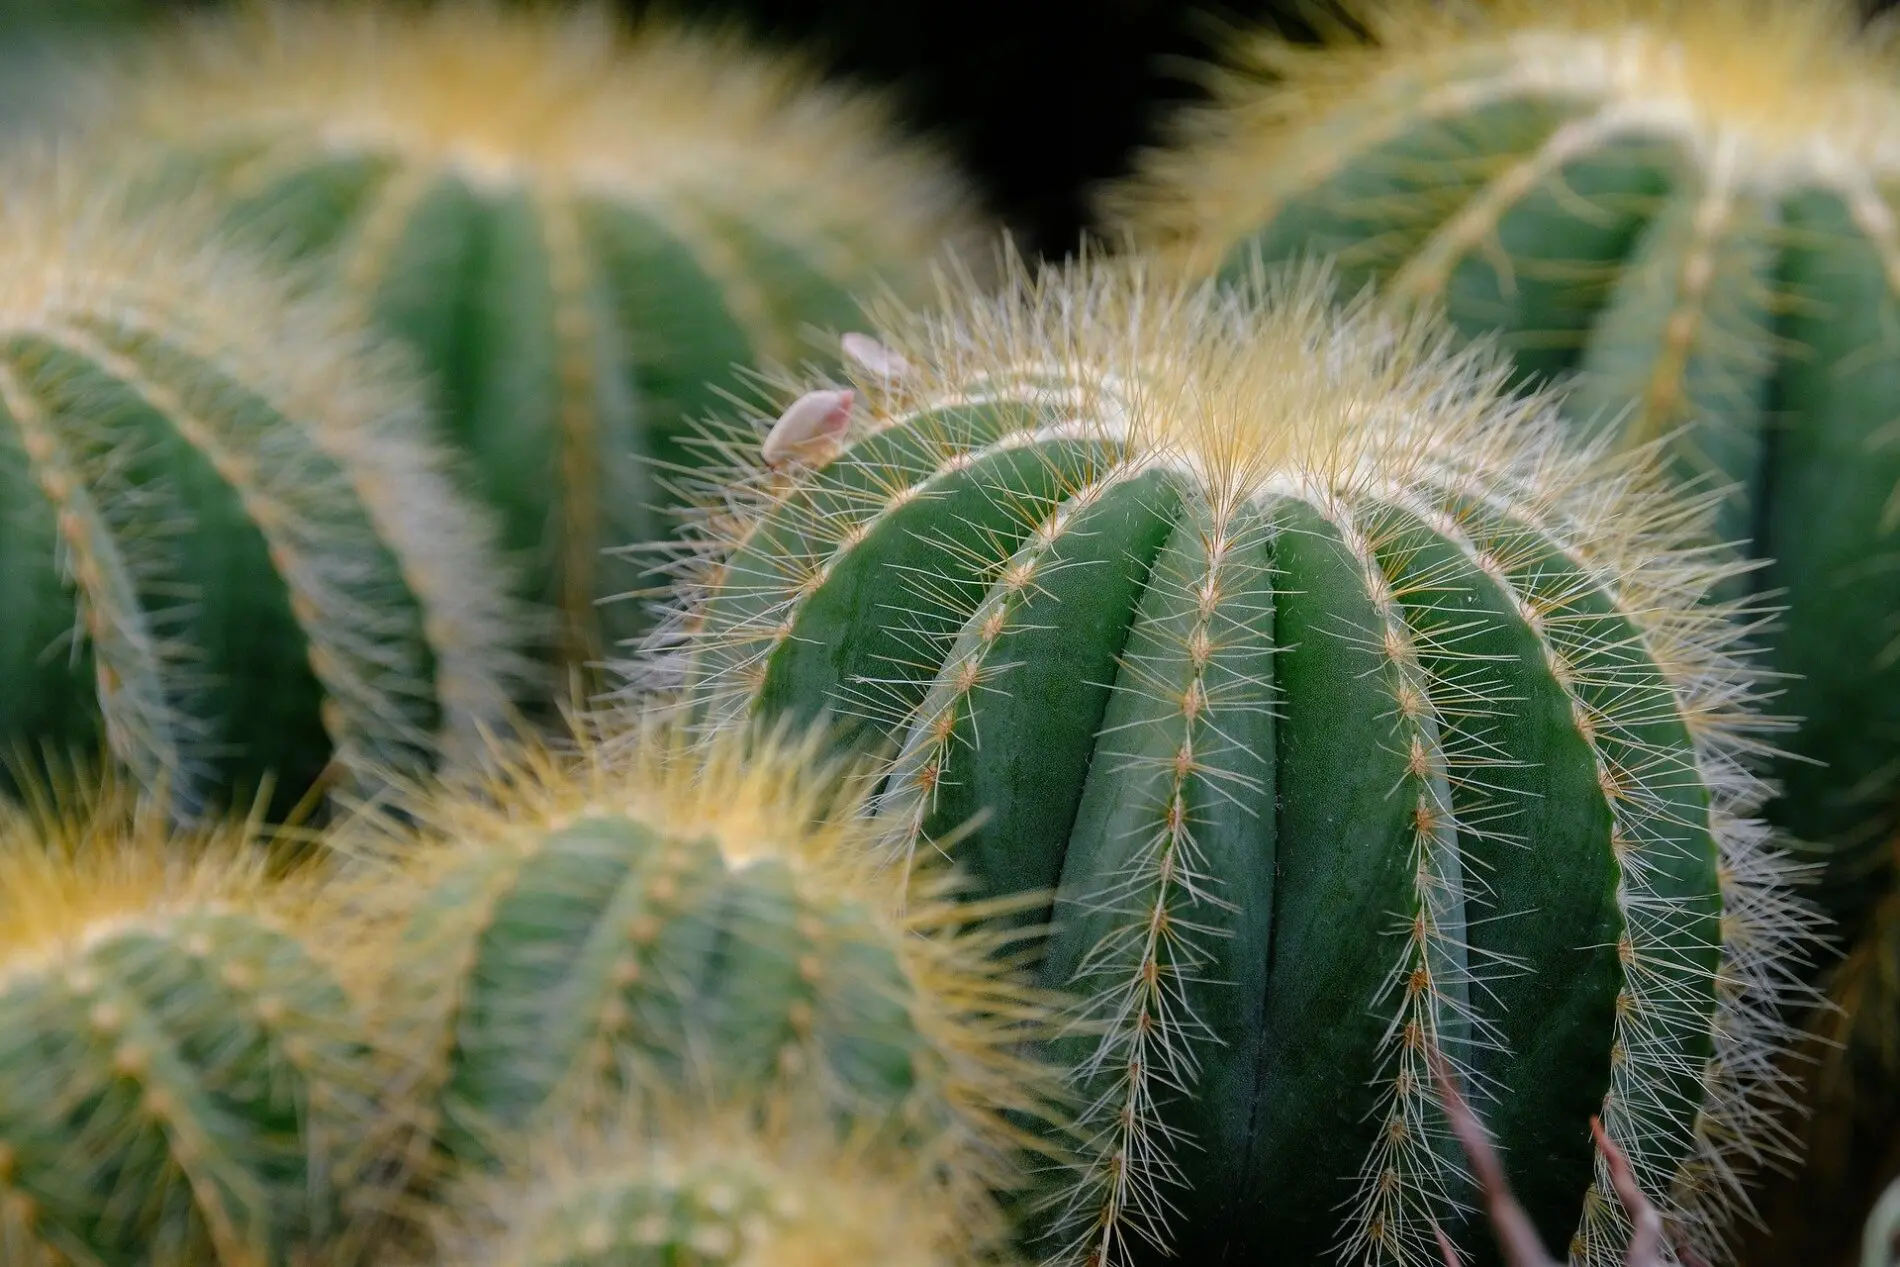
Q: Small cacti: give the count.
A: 3